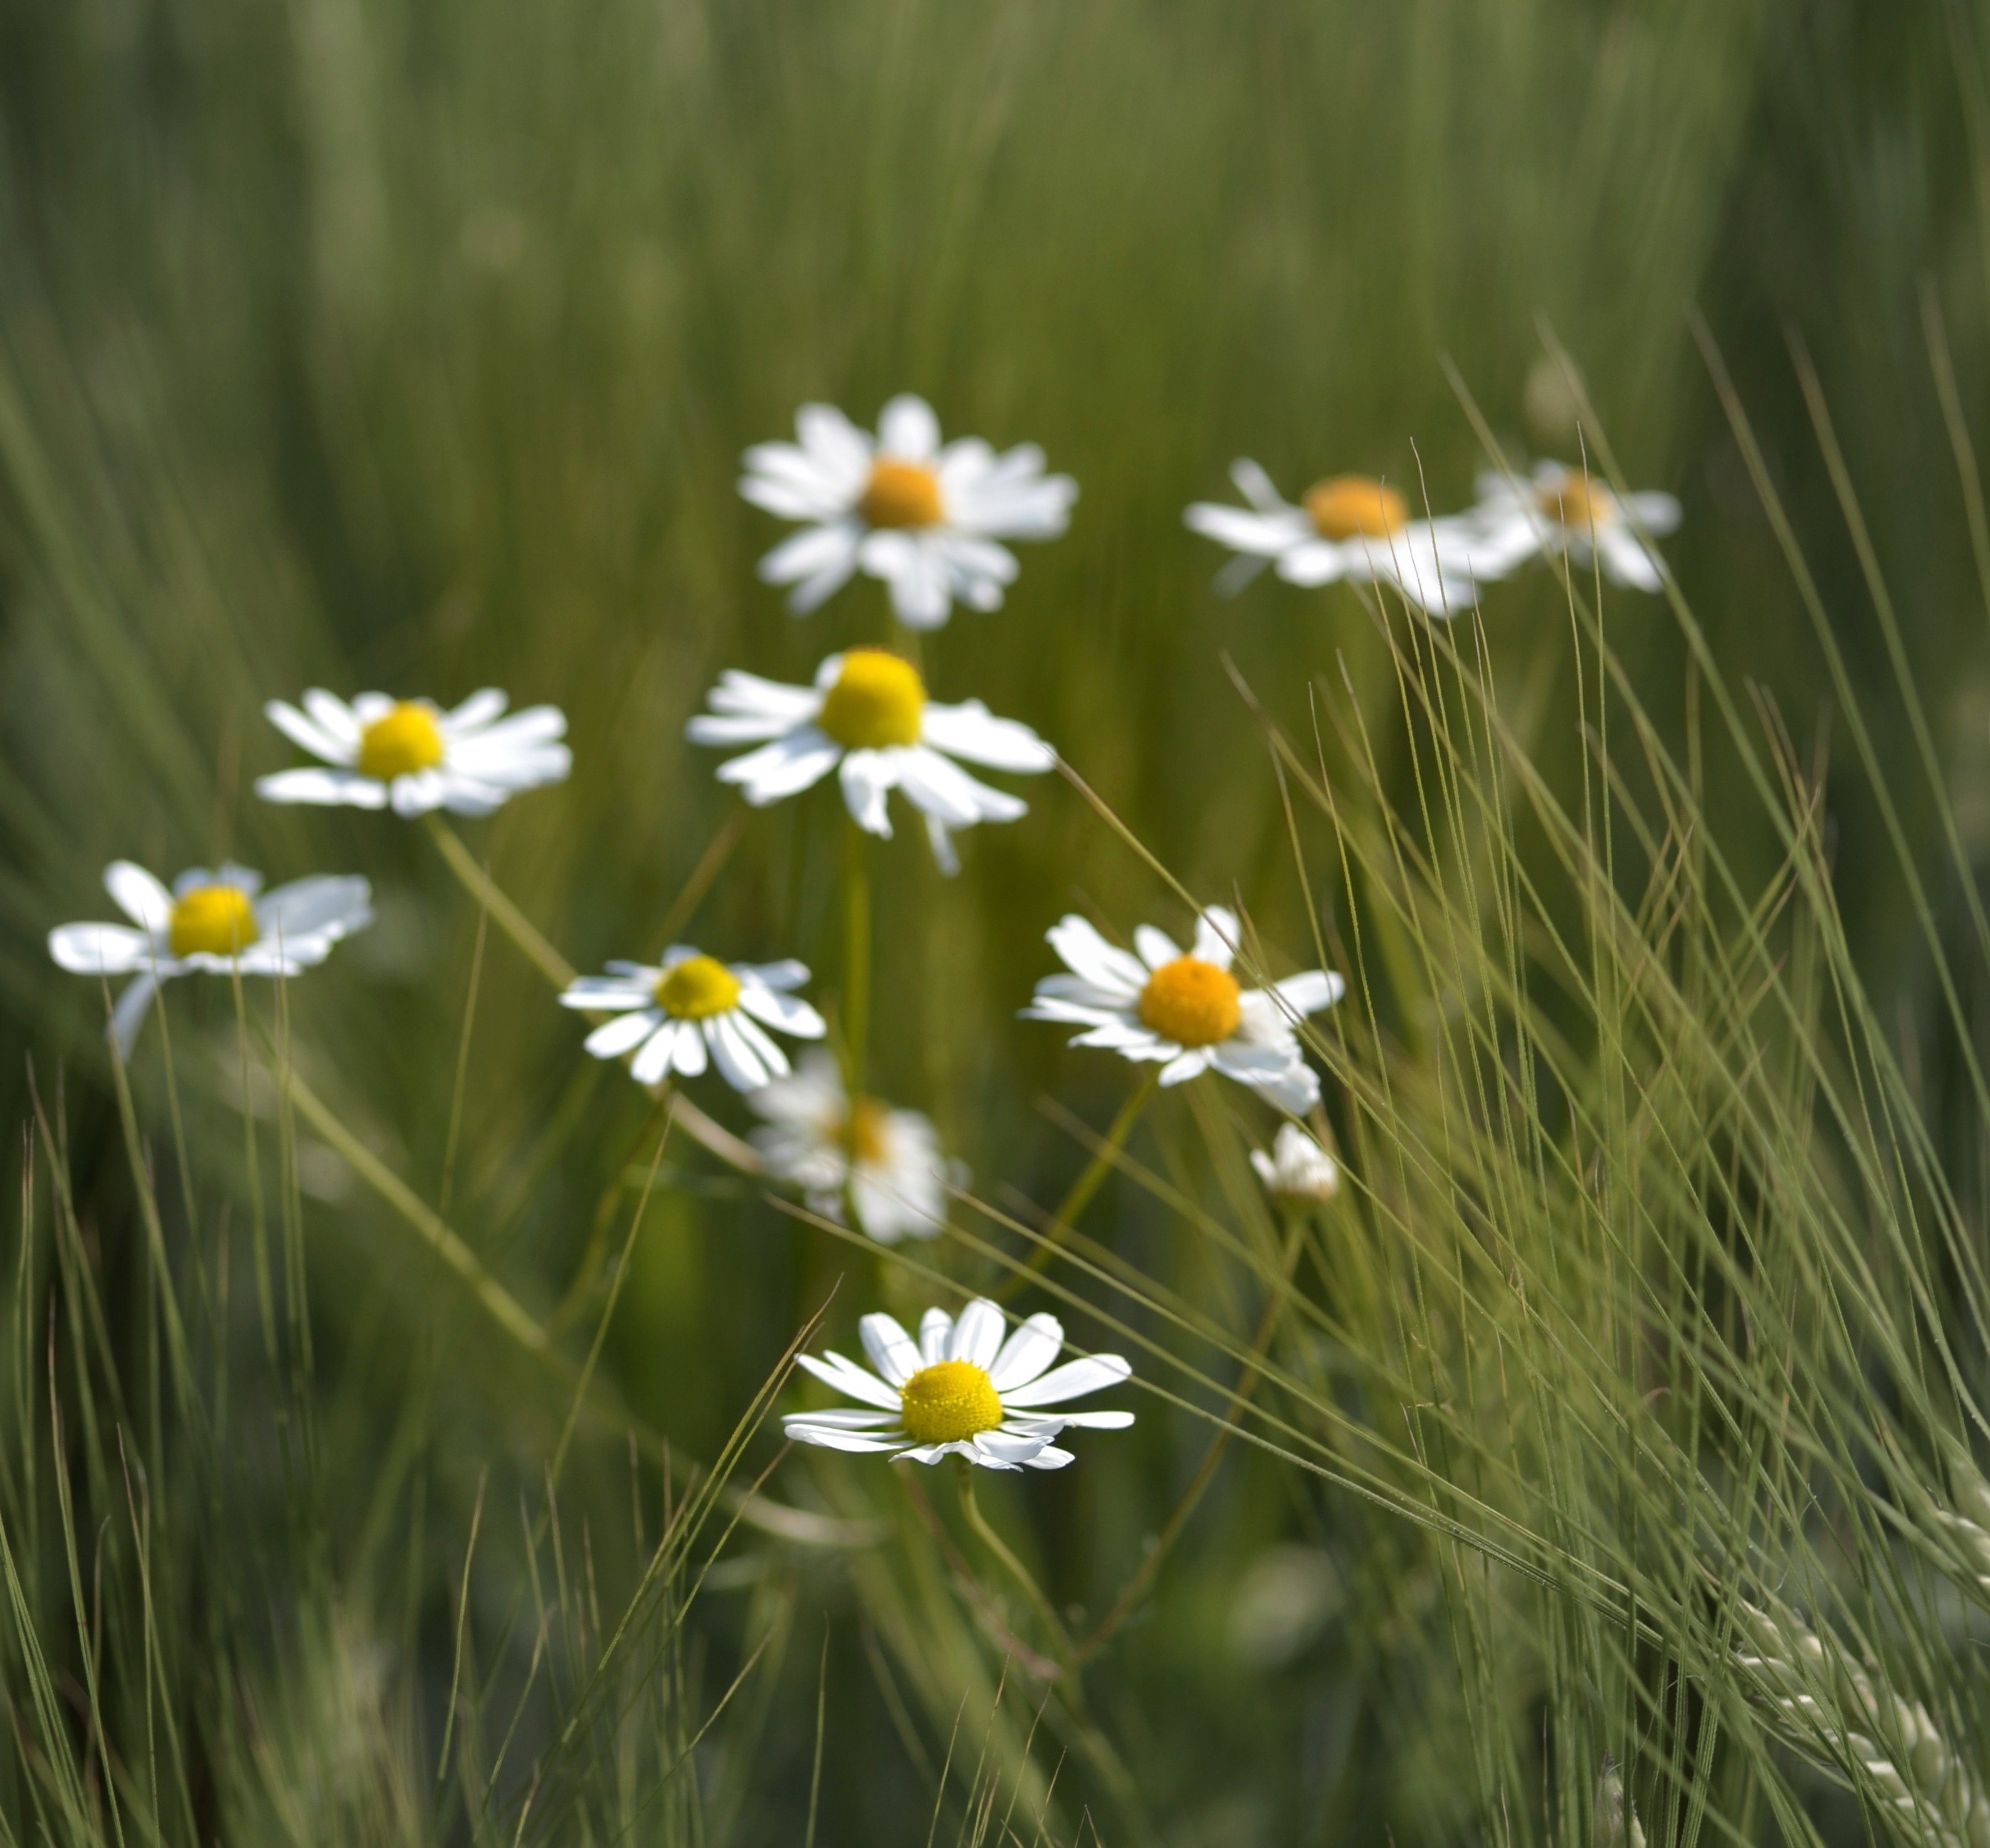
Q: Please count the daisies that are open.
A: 10